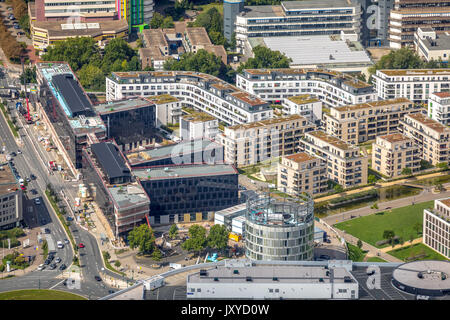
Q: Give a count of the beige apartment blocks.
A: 6